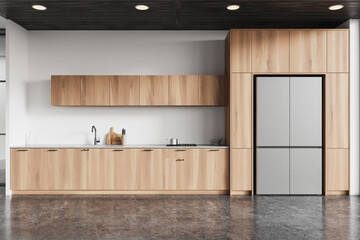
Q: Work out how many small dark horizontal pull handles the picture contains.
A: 8